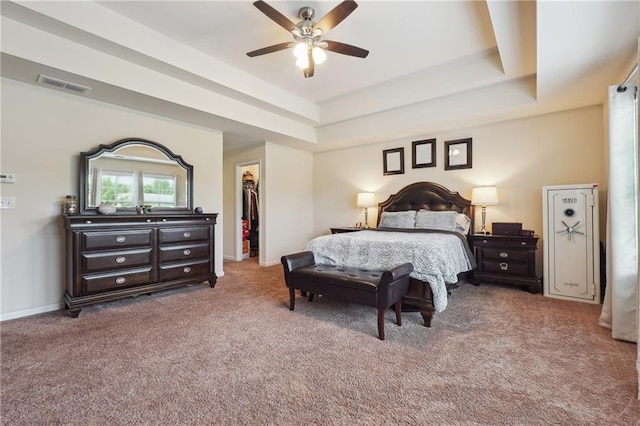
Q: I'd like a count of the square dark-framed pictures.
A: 3